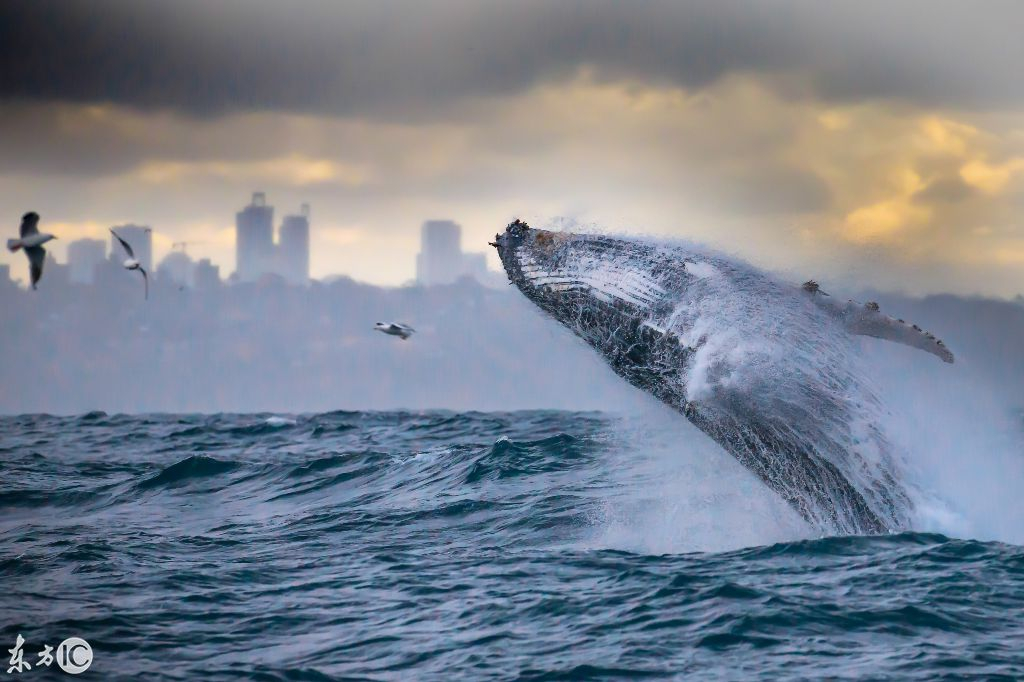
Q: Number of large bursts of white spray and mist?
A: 1